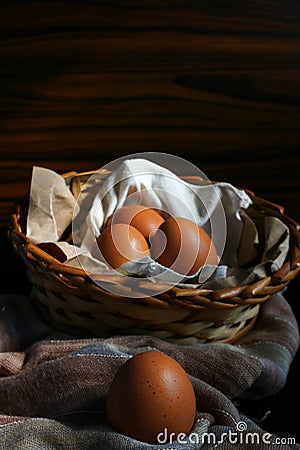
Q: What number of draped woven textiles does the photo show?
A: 2